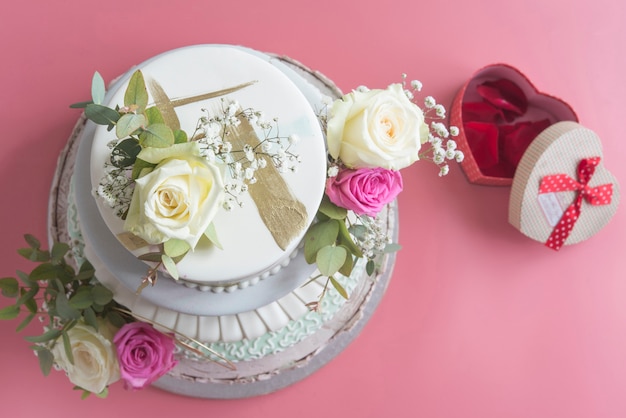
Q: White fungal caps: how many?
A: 0